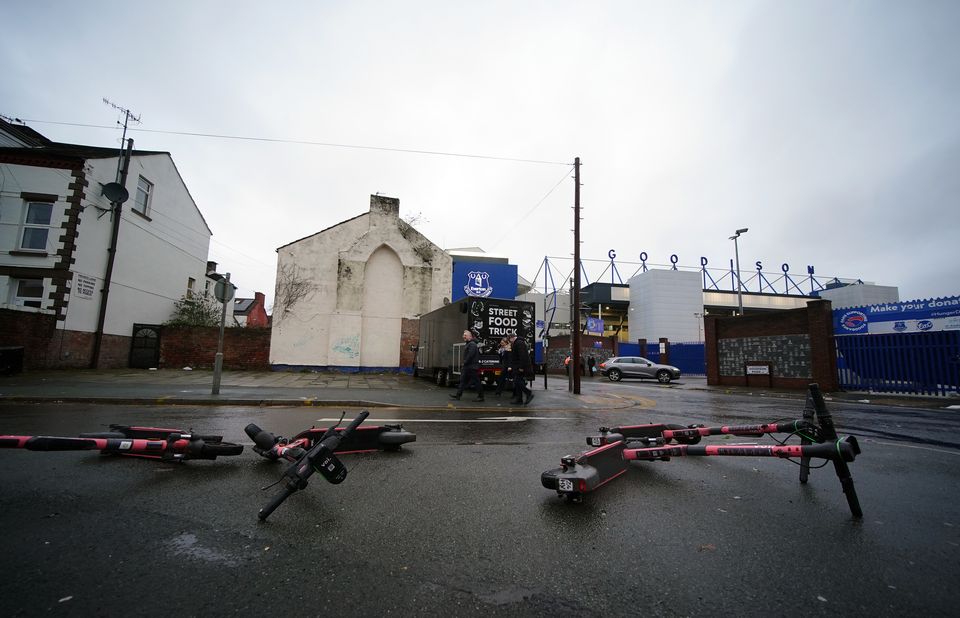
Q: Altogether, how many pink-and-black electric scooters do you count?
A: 4